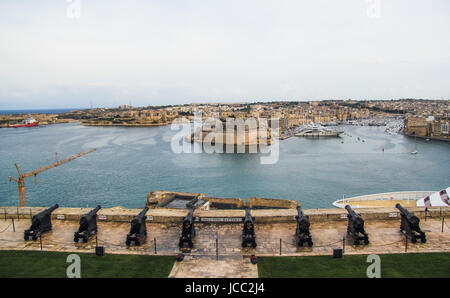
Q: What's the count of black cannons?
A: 8